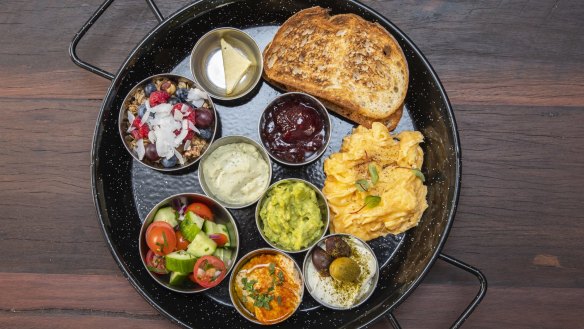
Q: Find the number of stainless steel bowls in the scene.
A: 8